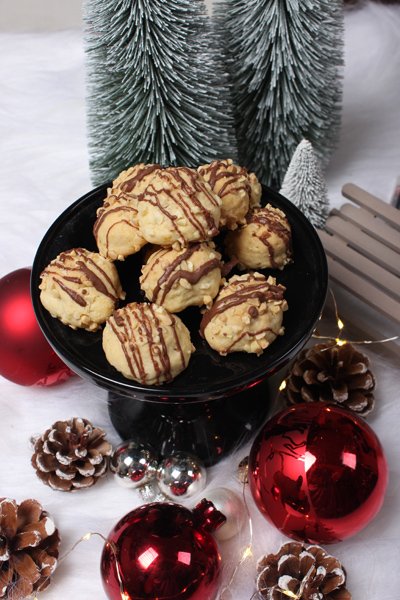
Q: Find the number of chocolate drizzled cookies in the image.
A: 9